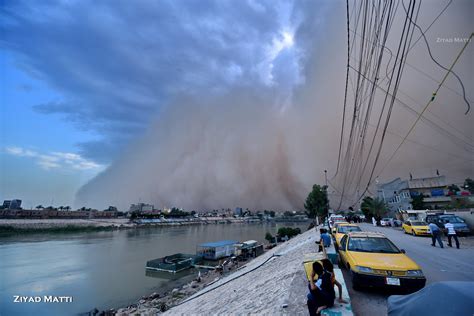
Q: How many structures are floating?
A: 2